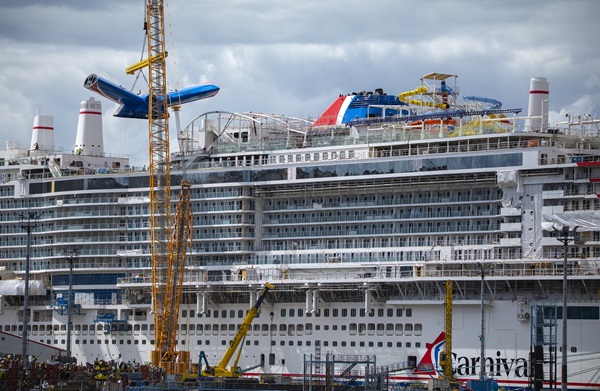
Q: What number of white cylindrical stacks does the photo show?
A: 3